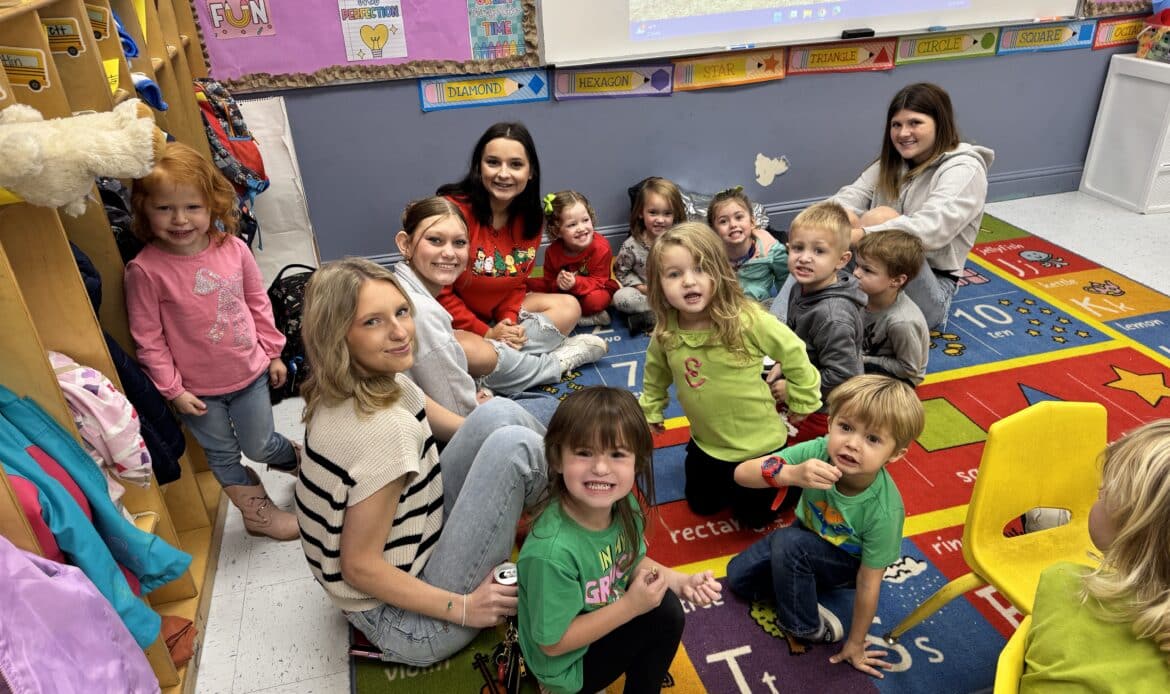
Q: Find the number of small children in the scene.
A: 10